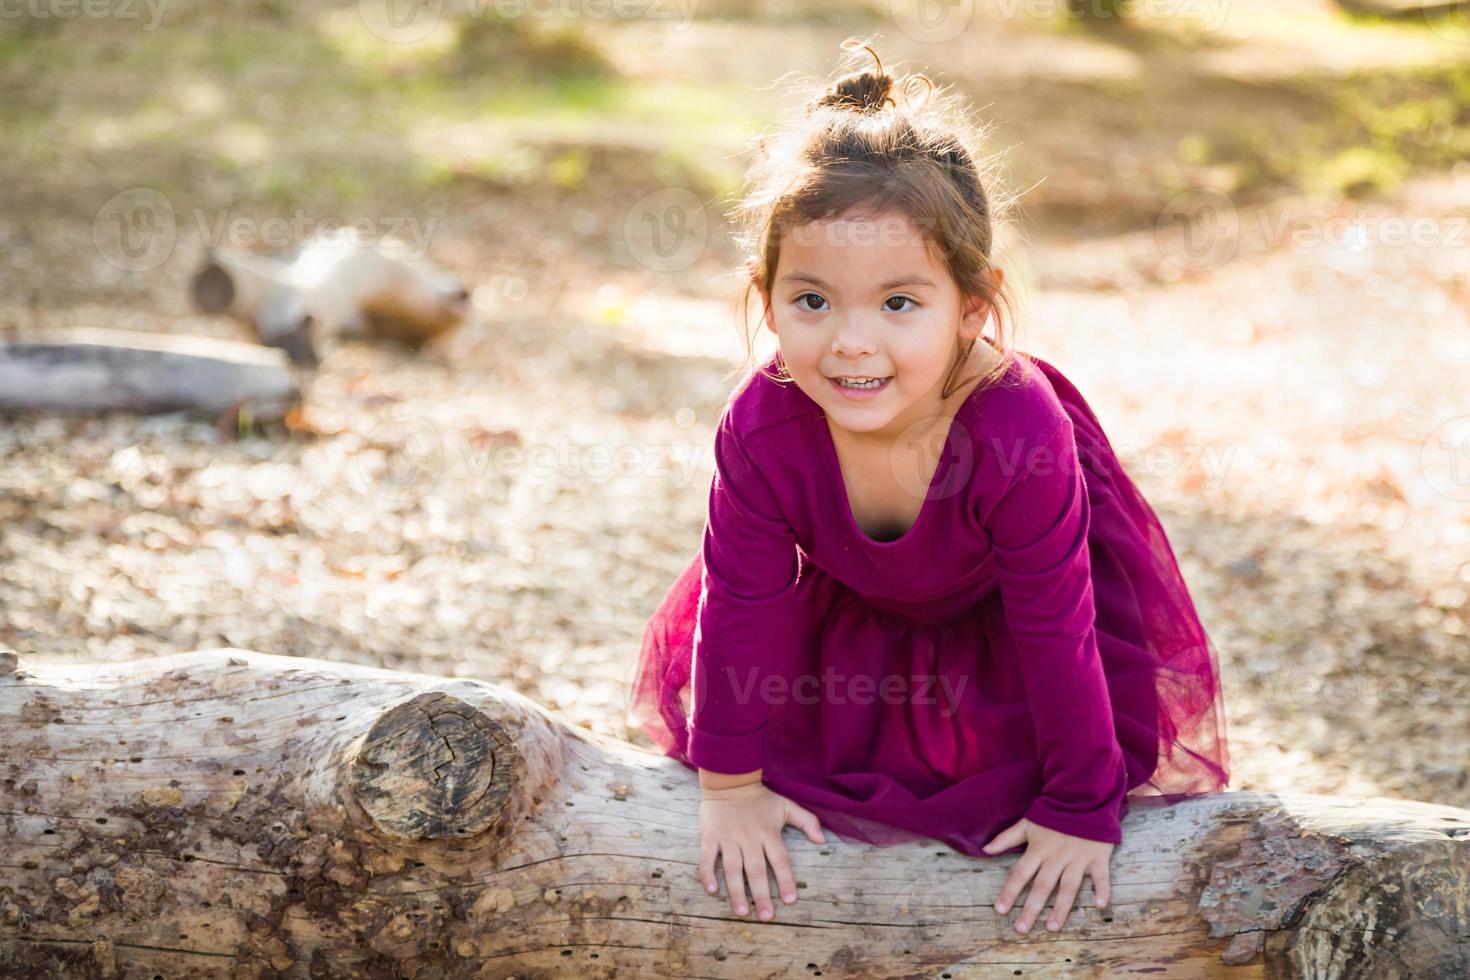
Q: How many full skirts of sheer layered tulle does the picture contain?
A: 1